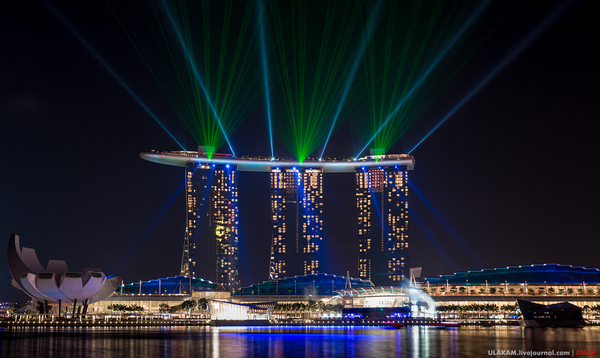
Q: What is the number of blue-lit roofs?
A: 3